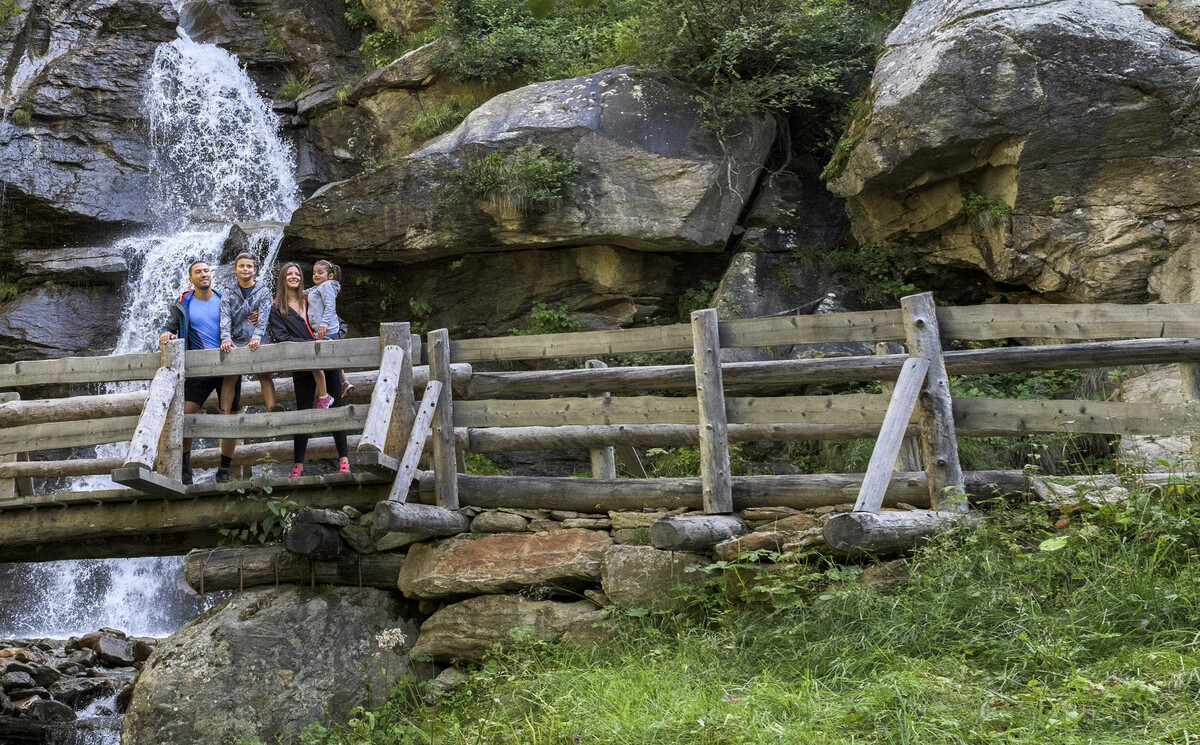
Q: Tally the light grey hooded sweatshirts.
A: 2